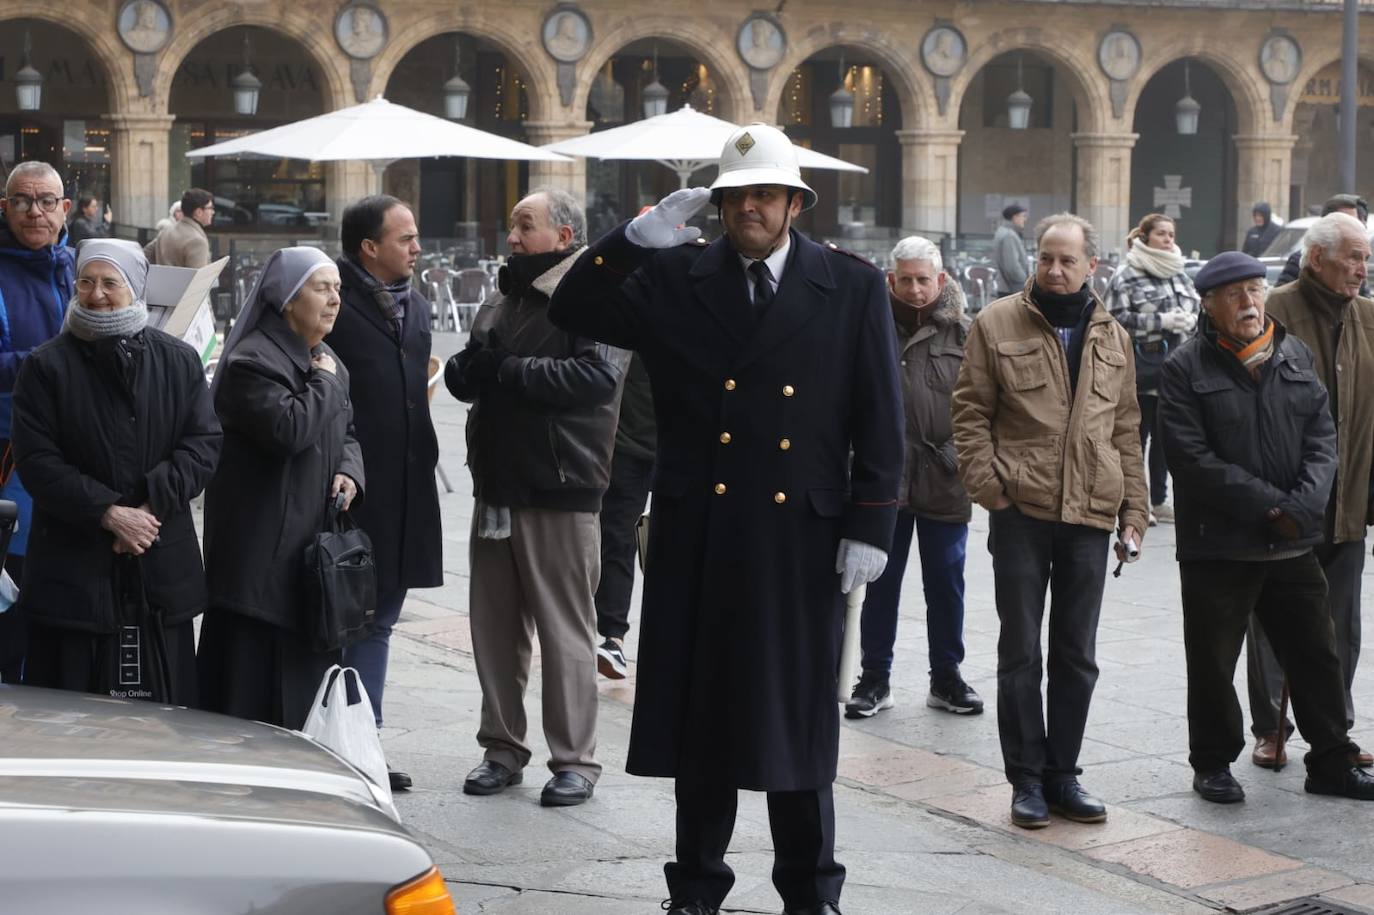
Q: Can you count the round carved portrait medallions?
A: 7